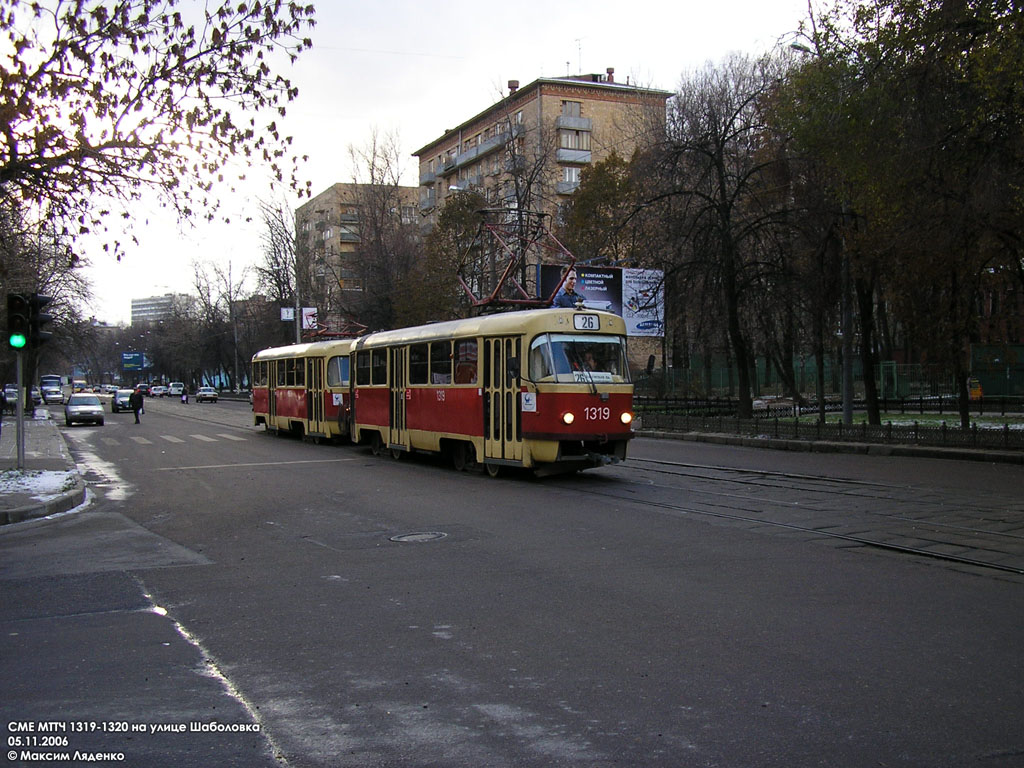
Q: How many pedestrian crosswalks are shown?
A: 1